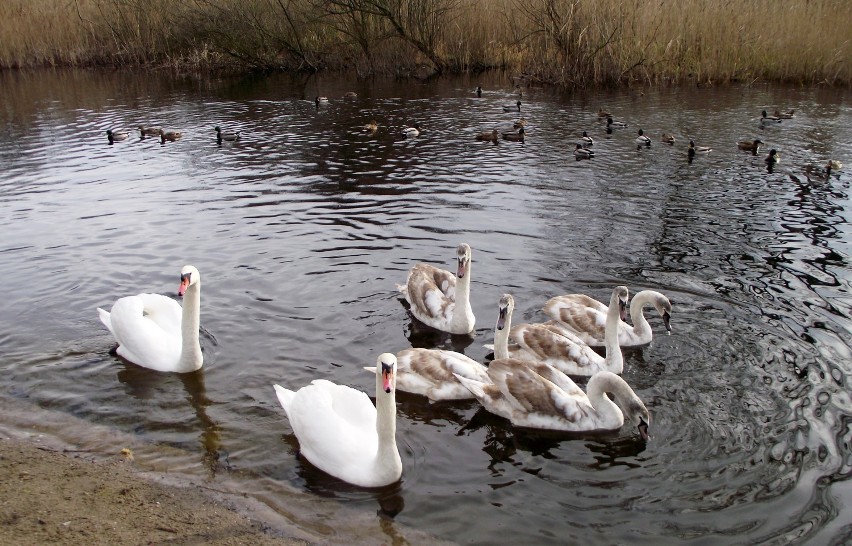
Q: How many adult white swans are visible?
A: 2